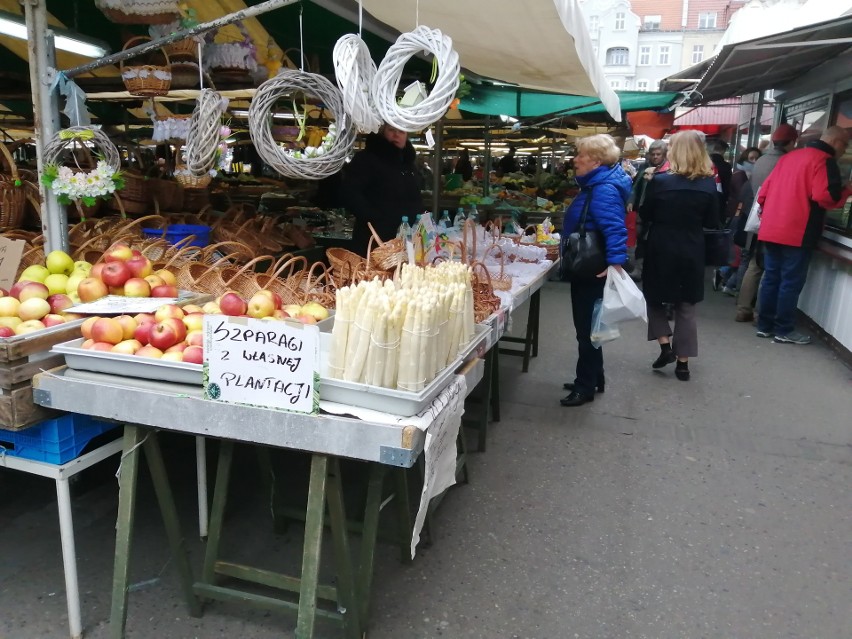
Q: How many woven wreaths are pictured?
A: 5